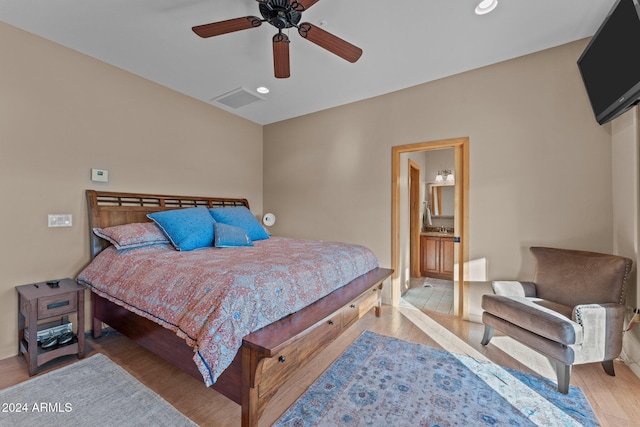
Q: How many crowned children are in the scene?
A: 0